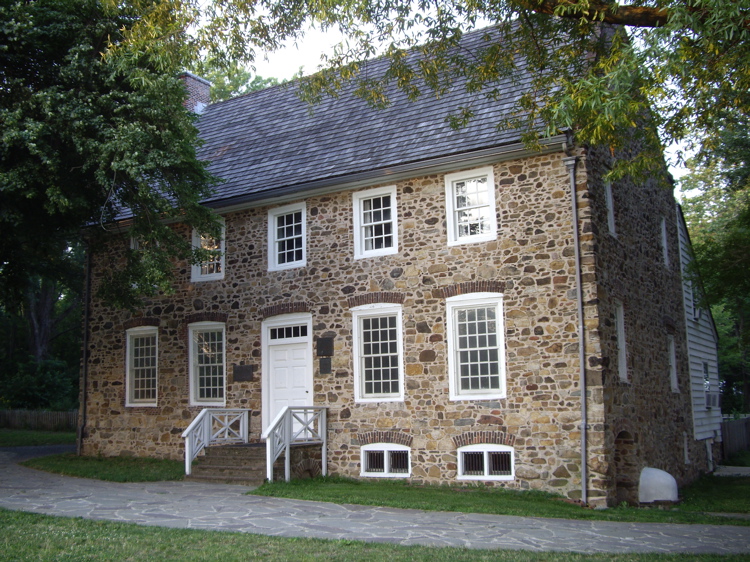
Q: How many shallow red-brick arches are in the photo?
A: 7